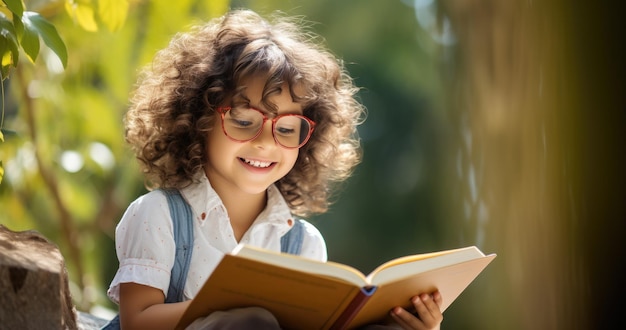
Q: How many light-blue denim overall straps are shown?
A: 2